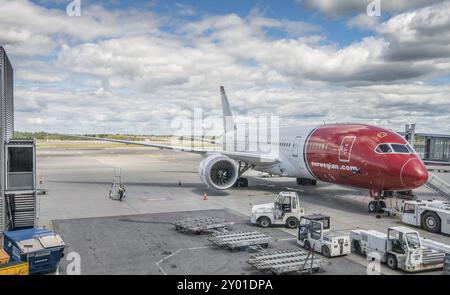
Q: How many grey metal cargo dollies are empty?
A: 3